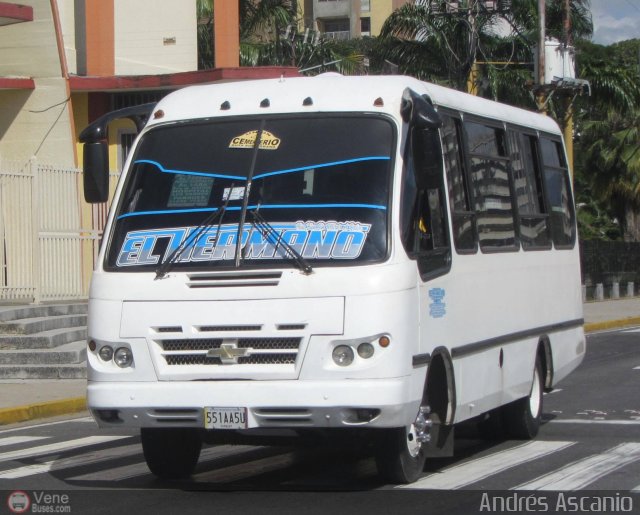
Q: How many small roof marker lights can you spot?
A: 5